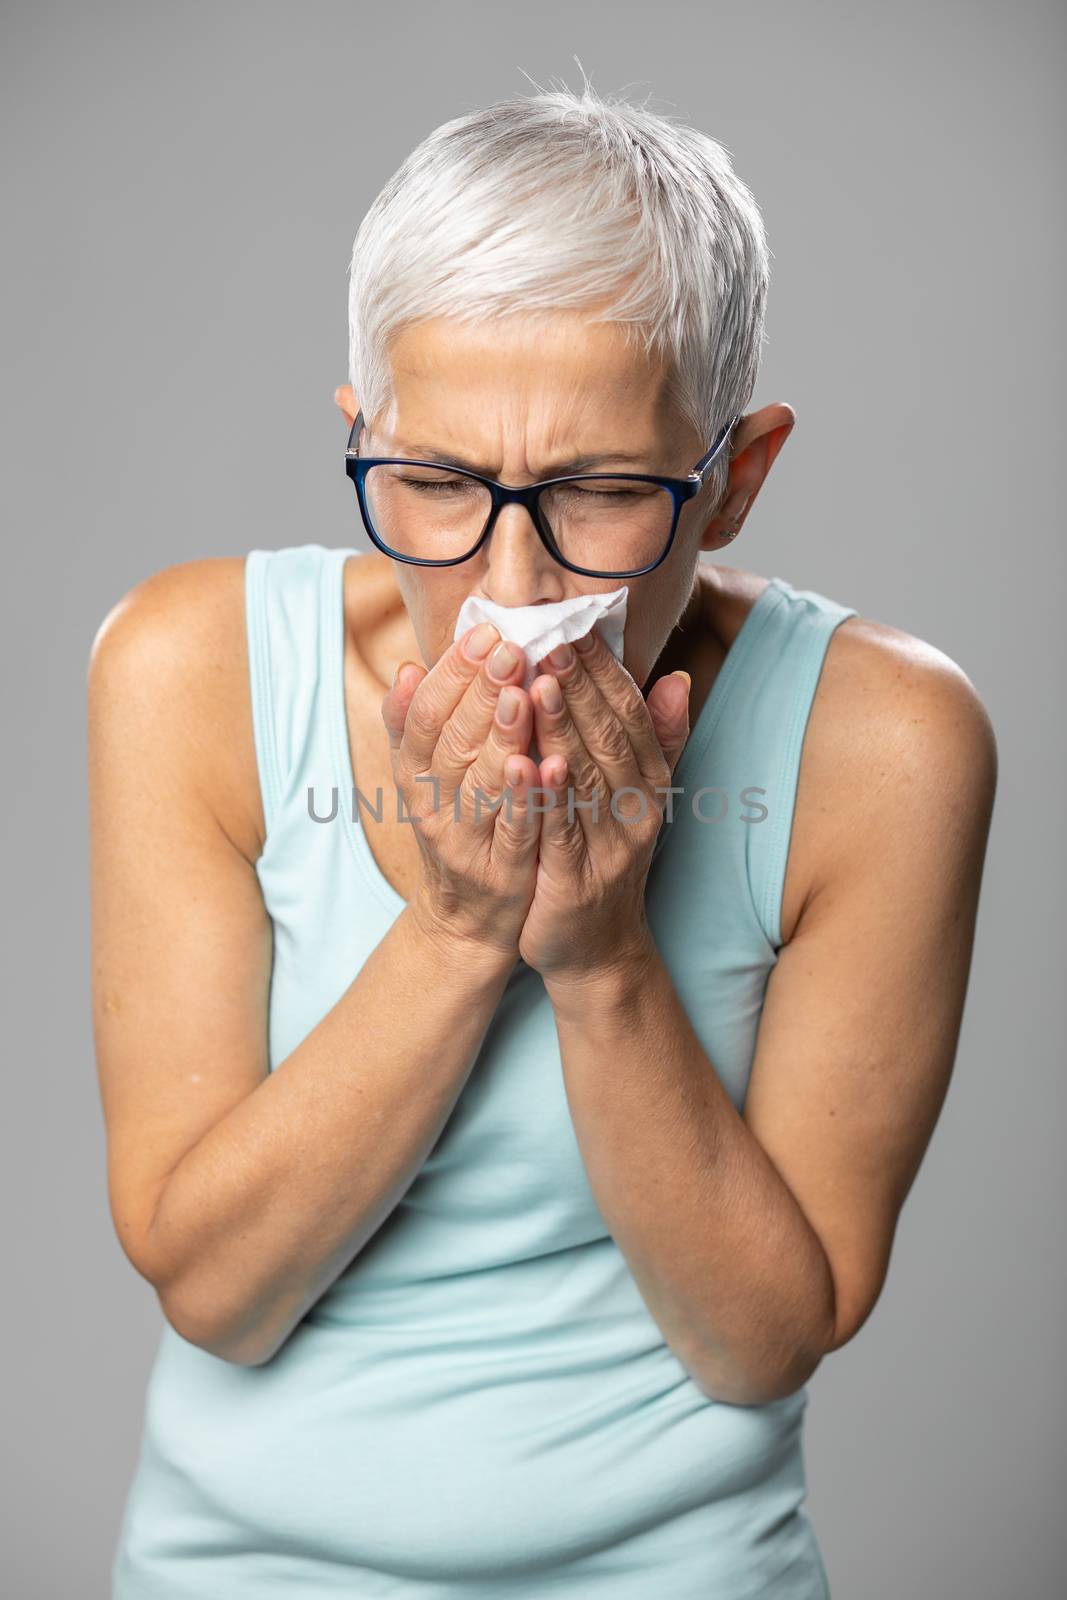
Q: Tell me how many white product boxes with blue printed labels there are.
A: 0